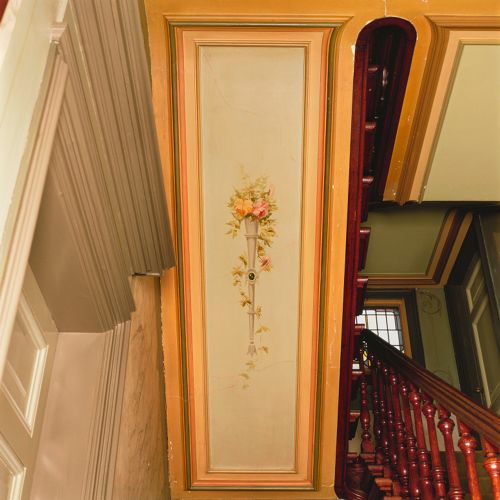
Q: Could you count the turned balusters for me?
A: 11